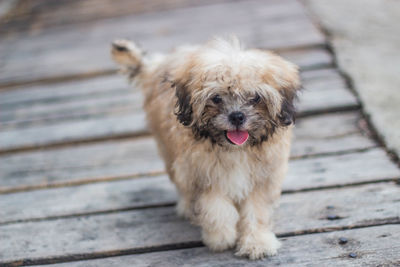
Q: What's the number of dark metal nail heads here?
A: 4